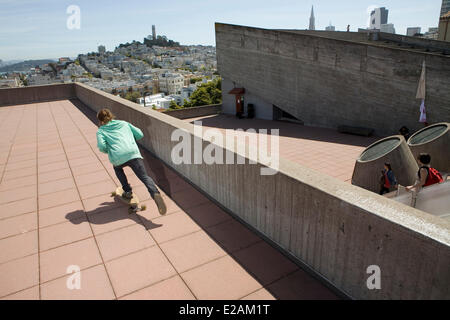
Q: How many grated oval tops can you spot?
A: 2